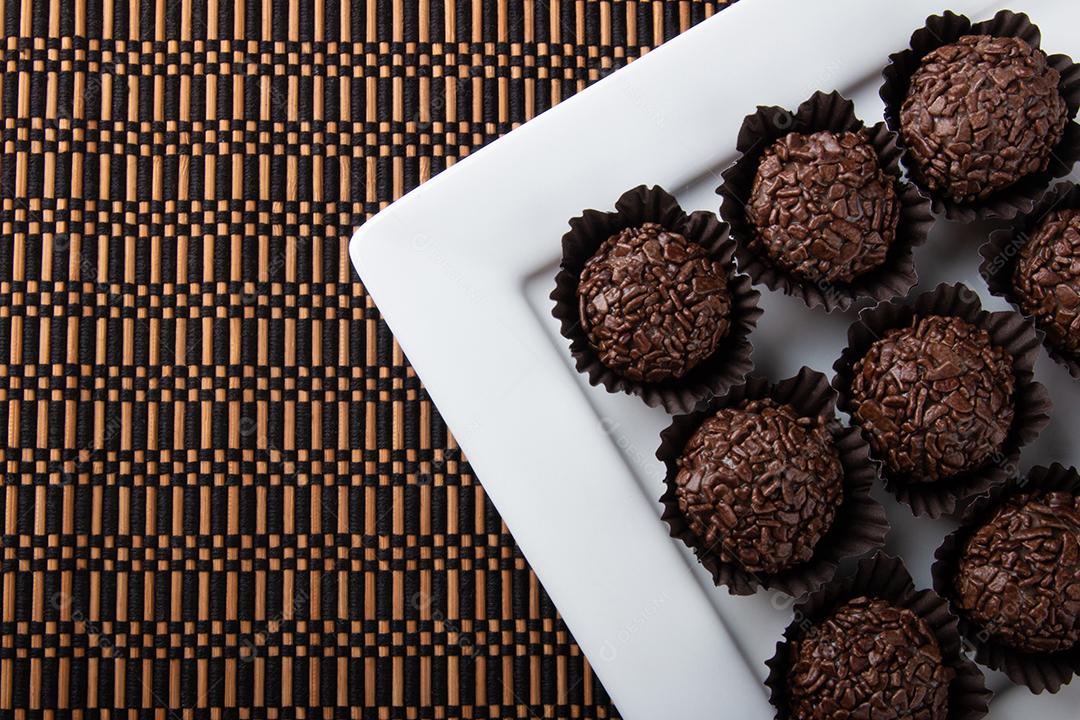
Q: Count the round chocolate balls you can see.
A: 8